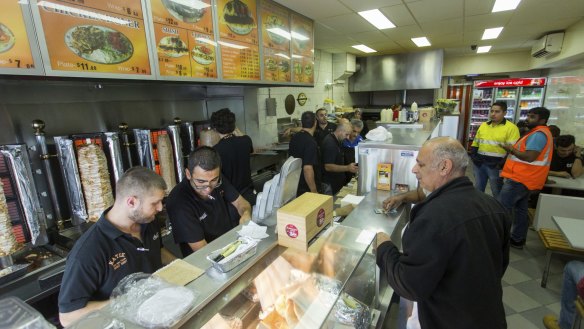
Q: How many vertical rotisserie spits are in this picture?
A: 4